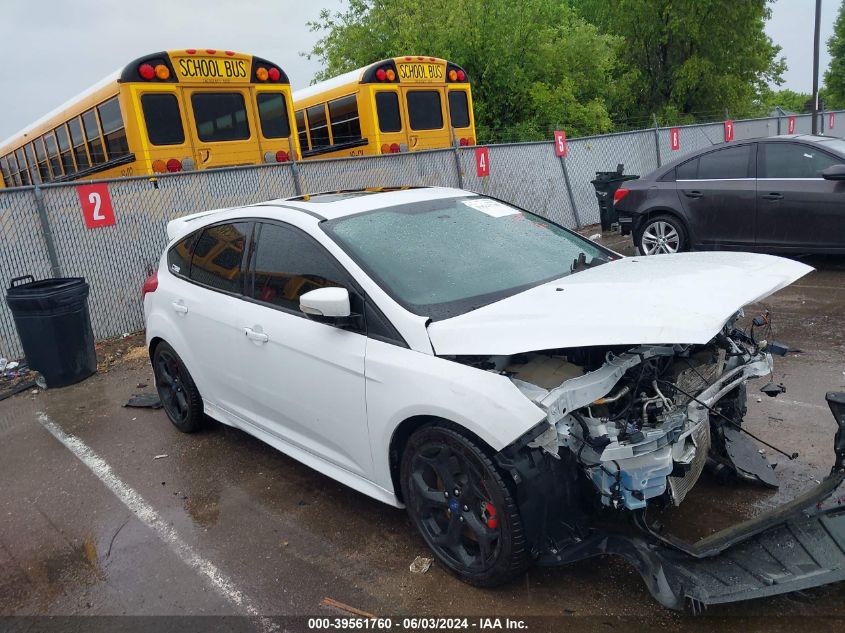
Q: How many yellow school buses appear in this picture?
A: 2